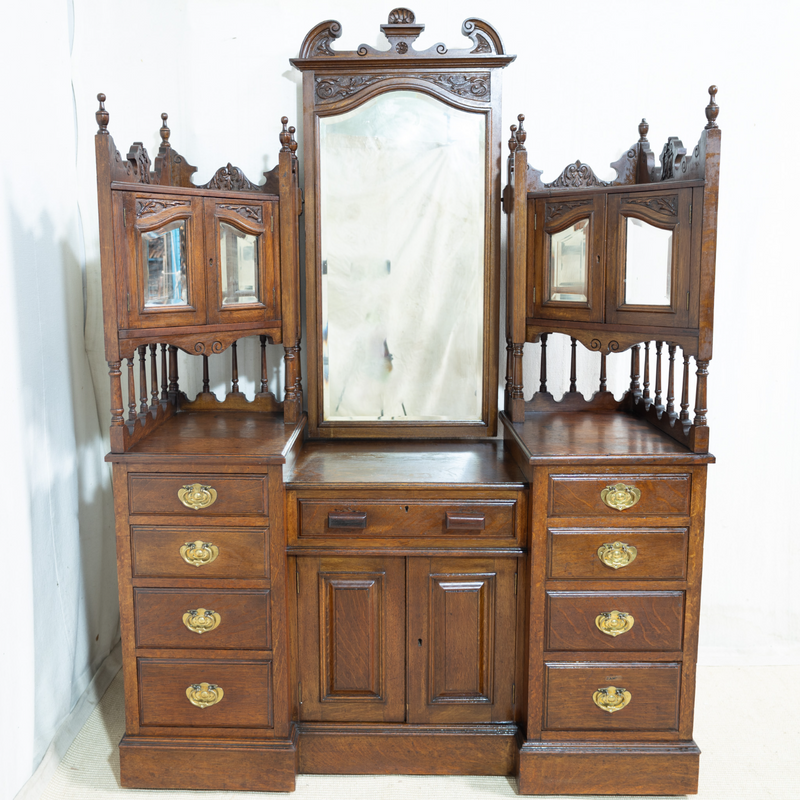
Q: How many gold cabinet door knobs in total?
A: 8